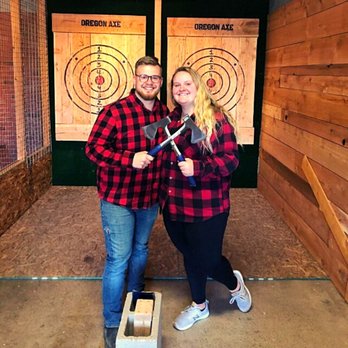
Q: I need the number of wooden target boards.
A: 2